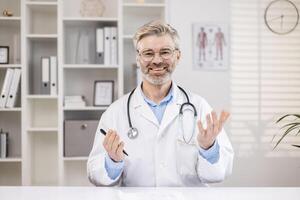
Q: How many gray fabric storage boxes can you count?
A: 1